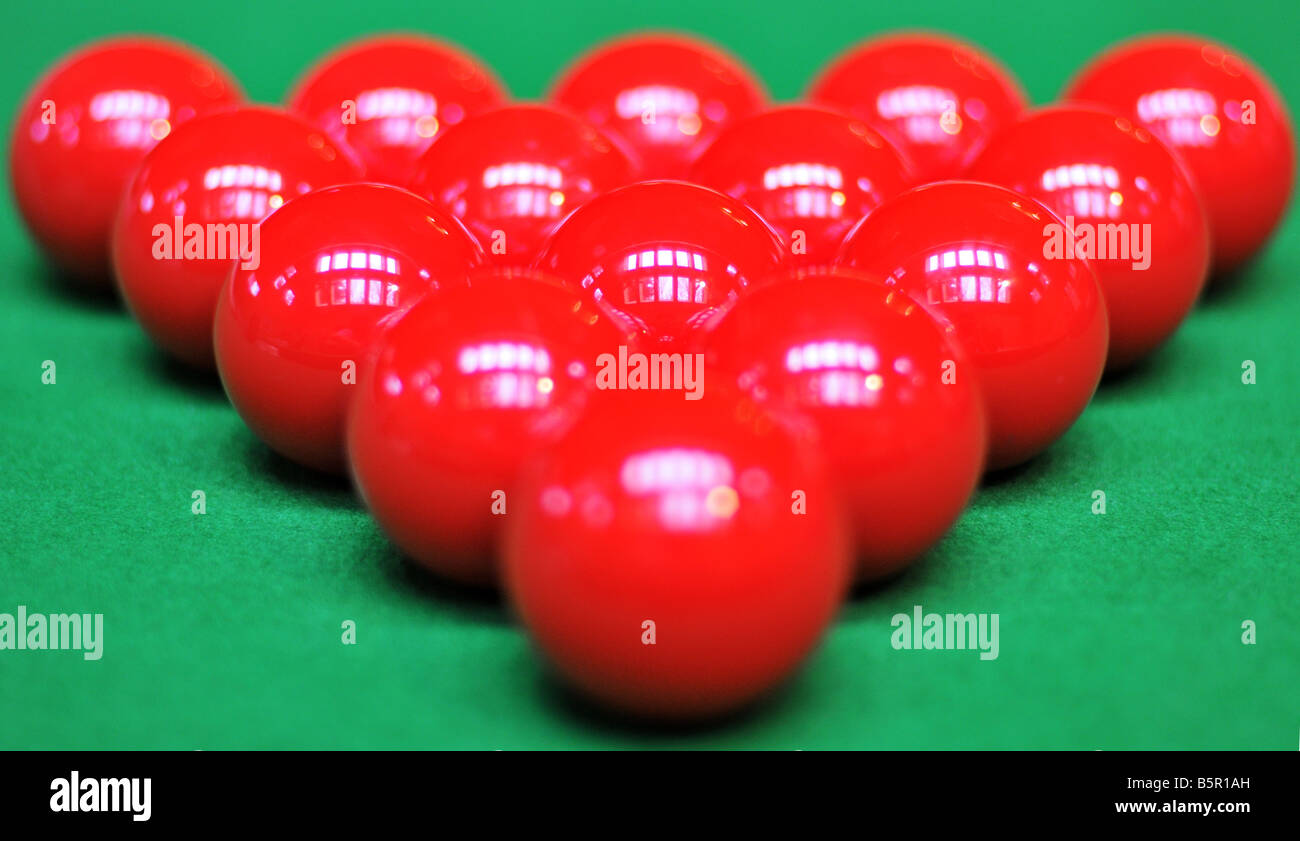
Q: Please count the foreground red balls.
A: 15